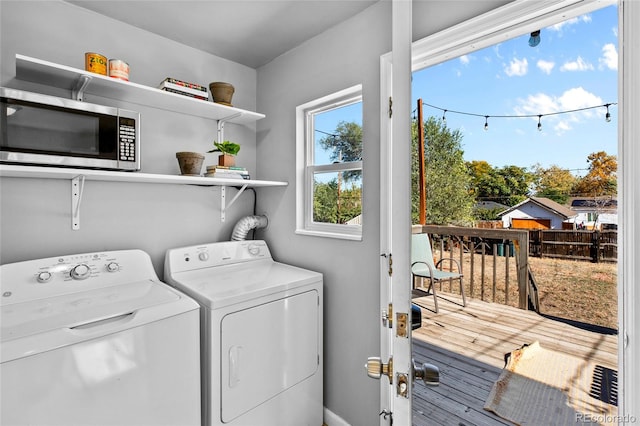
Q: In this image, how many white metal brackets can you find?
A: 4